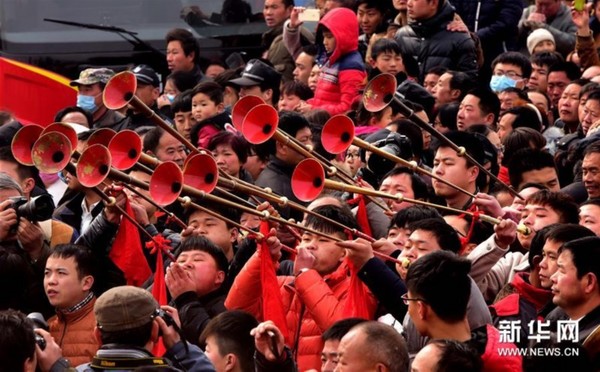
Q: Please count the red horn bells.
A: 15